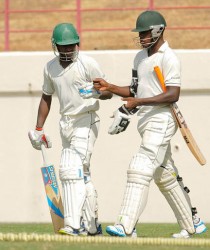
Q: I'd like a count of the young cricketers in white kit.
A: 2